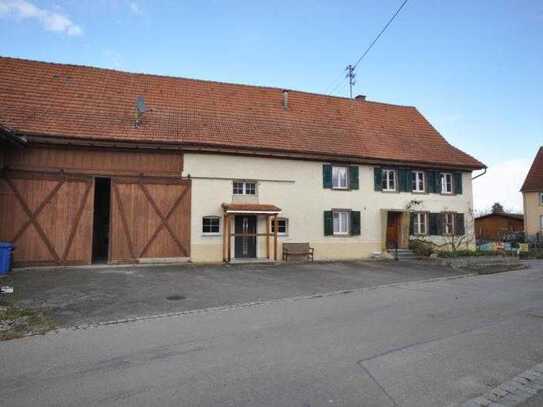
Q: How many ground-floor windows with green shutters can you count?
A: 3